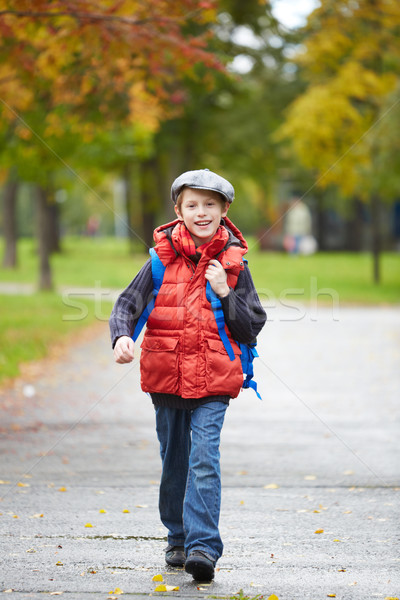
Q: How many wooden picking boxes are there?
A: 0